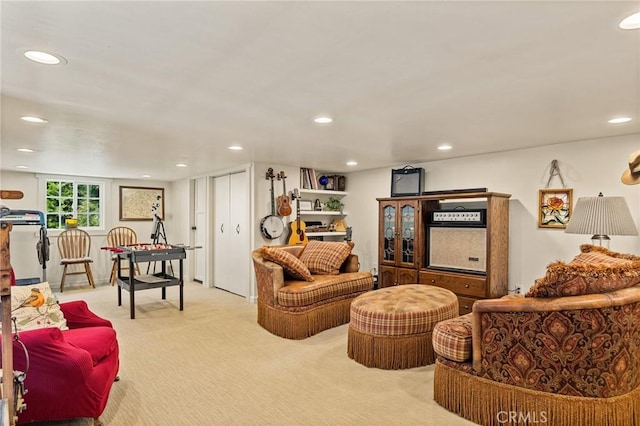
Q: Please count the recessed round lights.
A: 12